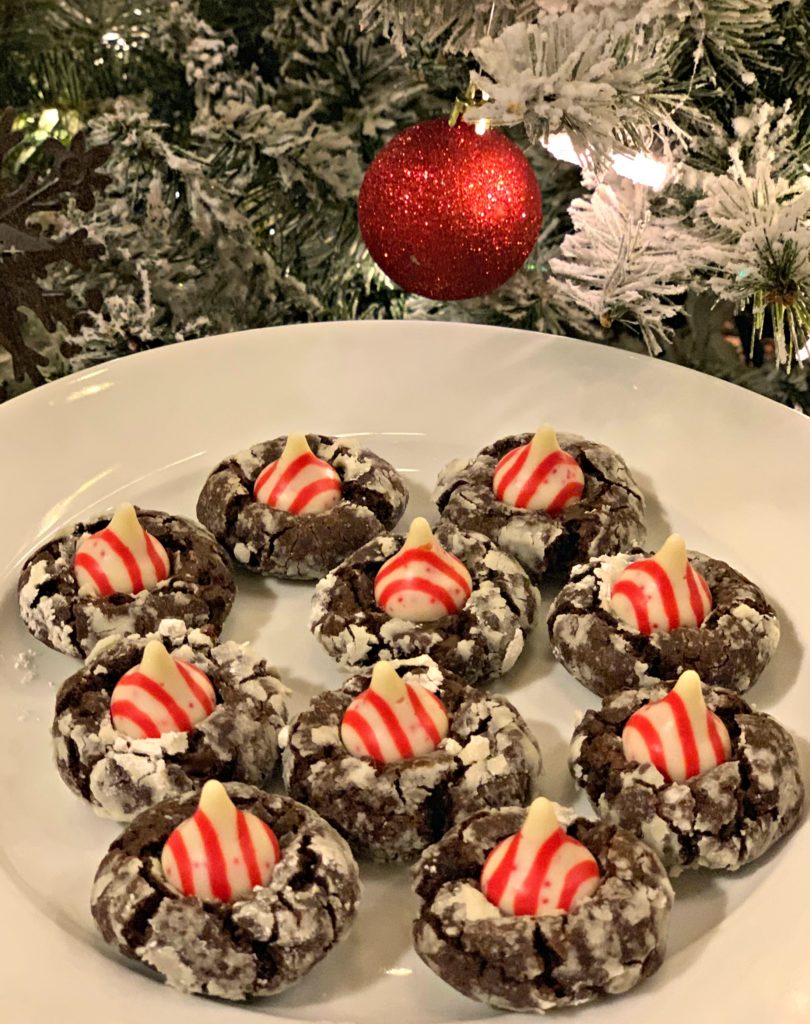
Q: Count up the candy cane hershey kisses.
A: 10